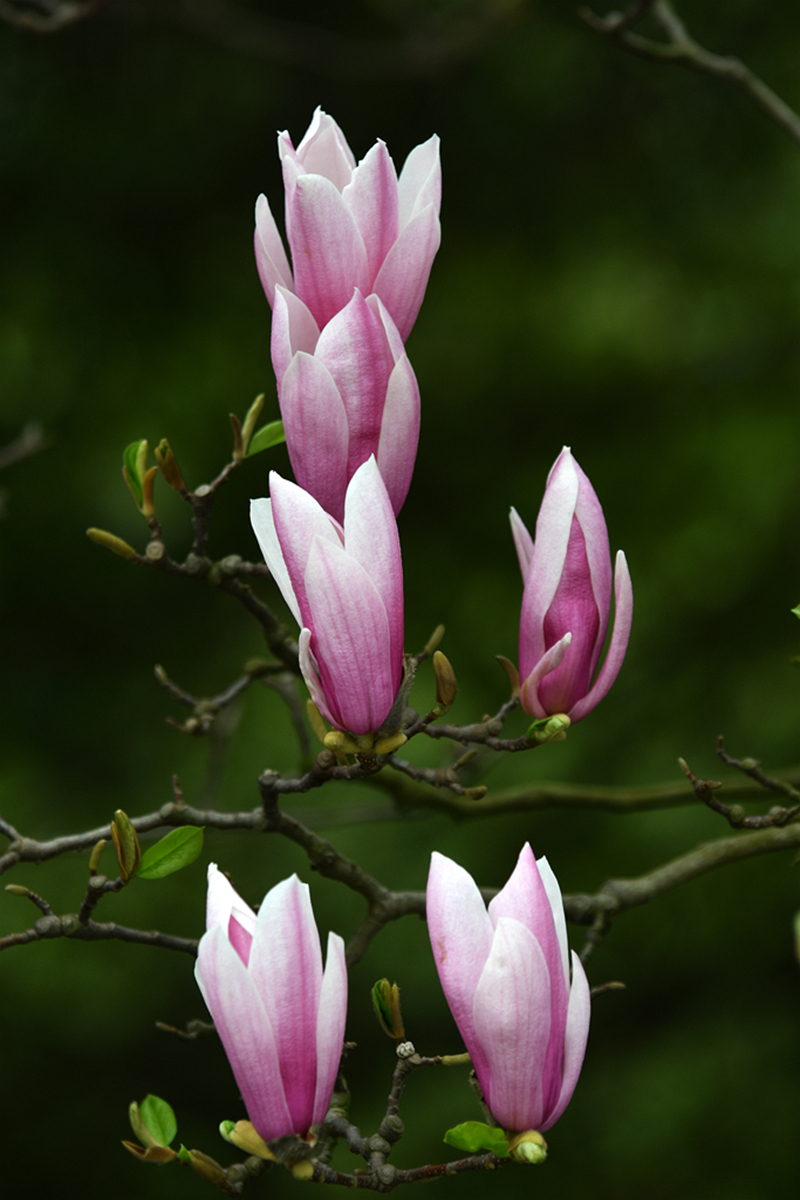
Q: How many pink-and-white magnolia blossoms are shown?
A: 6